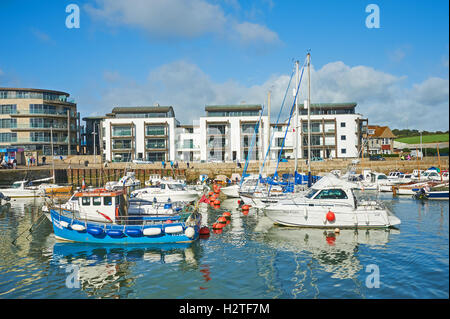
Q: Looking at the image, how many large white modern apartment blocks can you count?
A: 3